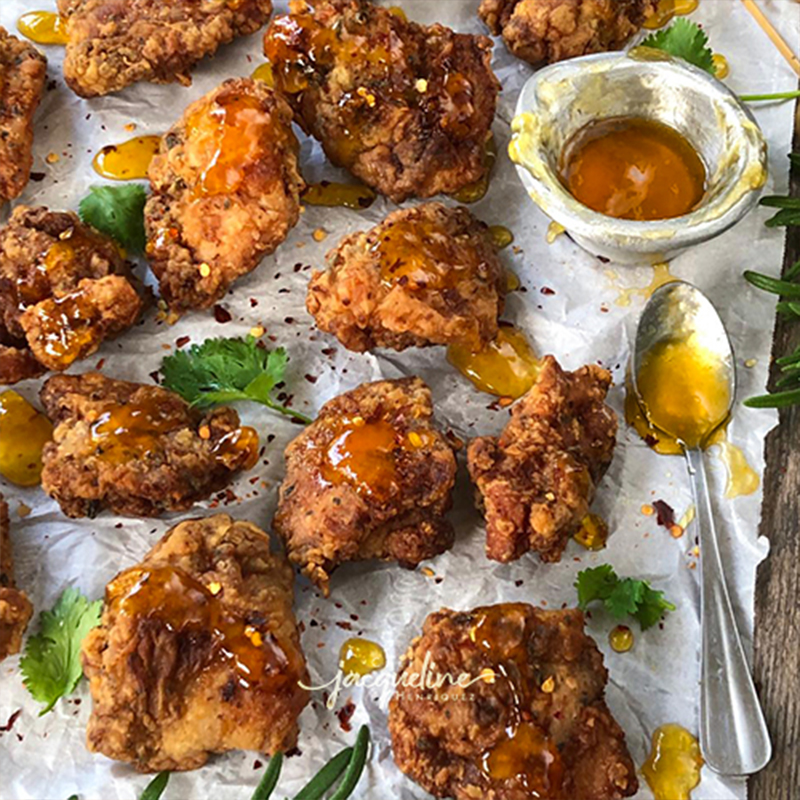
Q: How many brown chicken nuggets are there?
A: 13